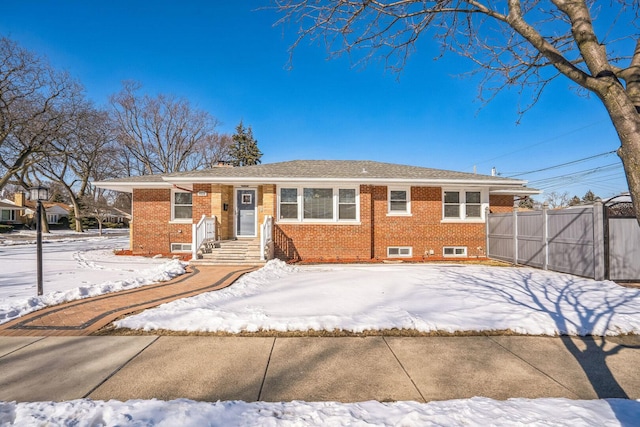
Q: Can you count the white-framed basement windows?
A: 3